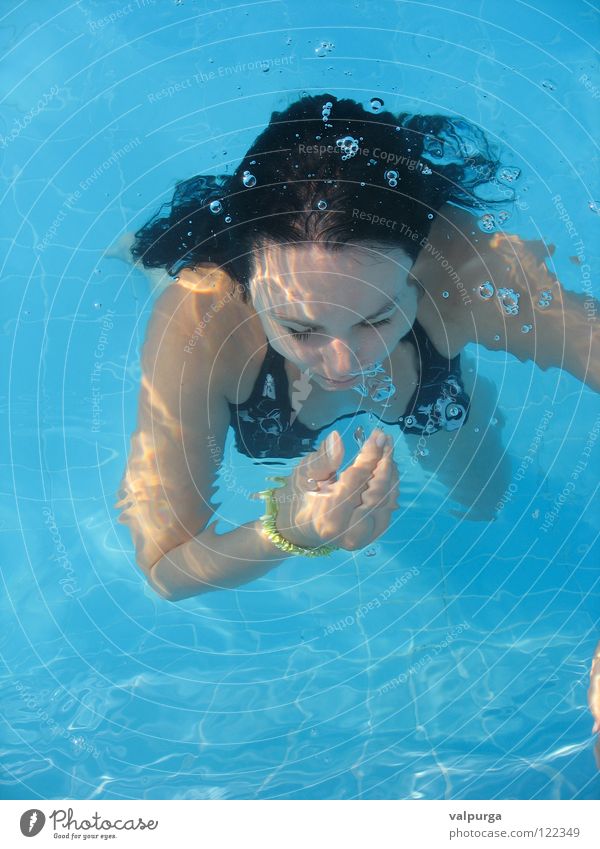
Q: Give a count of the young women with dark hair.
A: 1